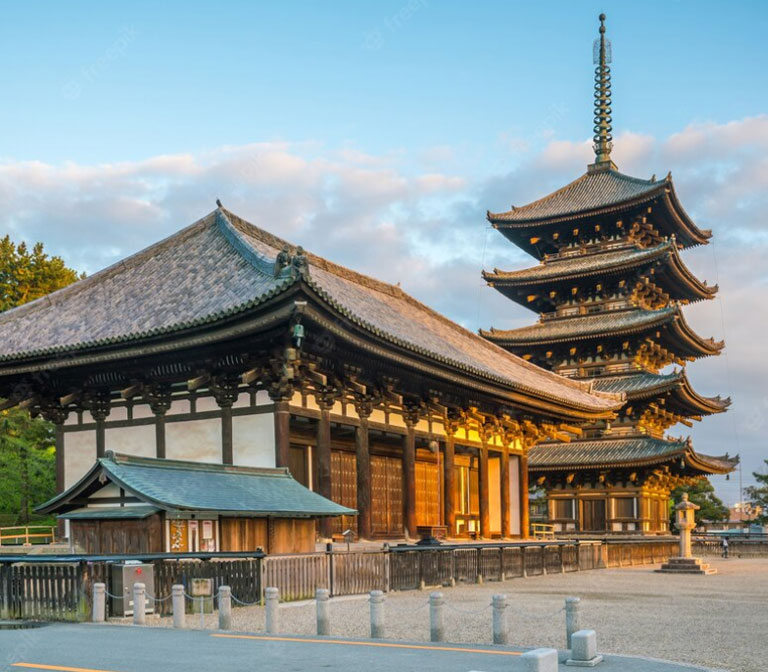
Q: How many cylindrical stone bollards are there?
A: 10